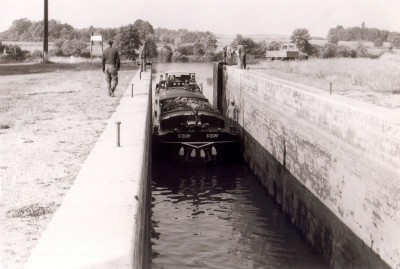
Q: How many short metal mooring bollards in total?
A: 4